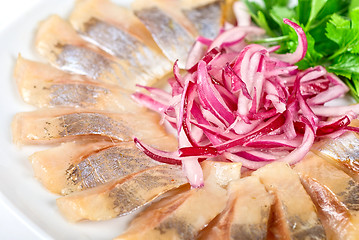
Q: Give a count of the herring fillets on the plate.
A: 13